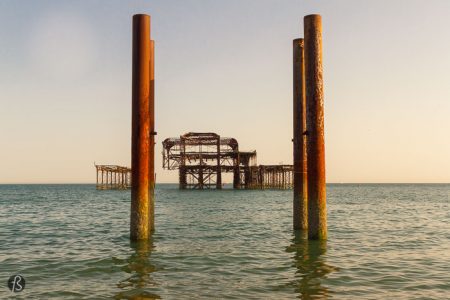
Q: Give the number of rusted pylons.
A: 4